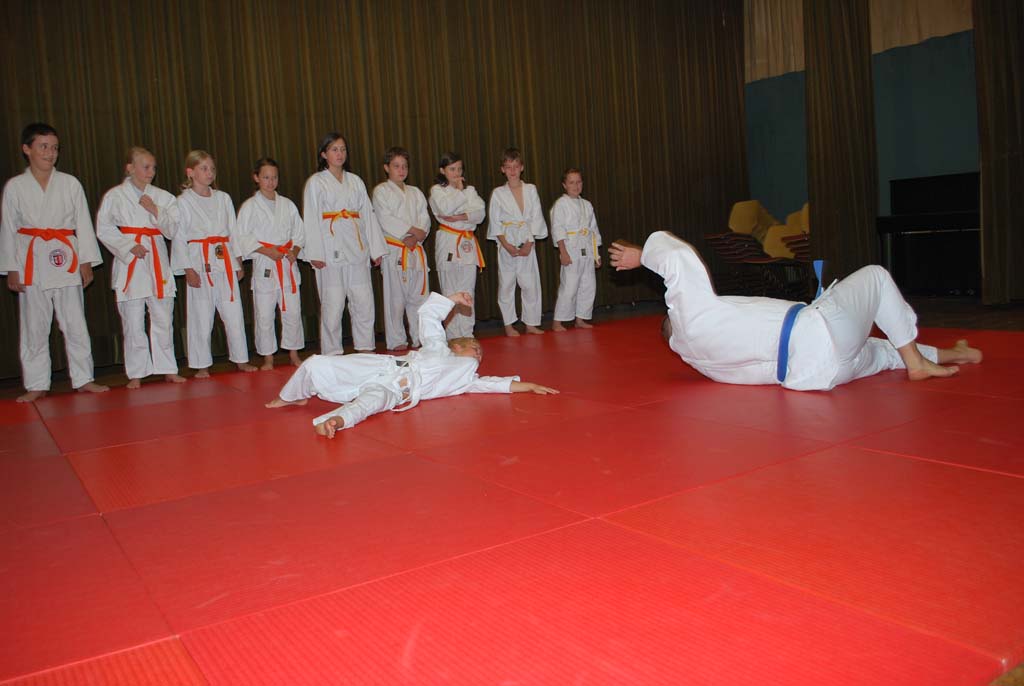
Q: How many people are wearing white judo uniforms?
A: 11